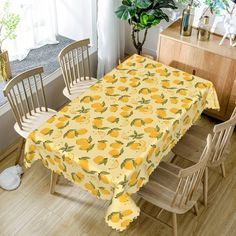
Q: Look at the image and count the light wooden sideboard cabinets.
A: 1